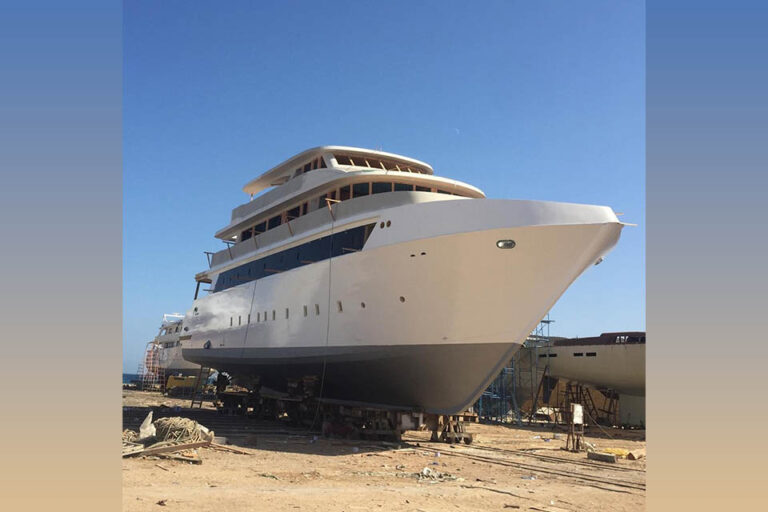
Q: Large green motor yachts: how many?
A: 0